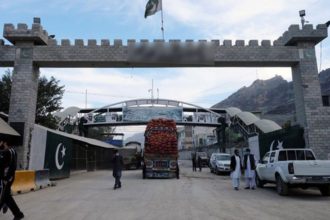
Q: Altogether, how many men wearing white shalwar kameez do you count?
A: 2